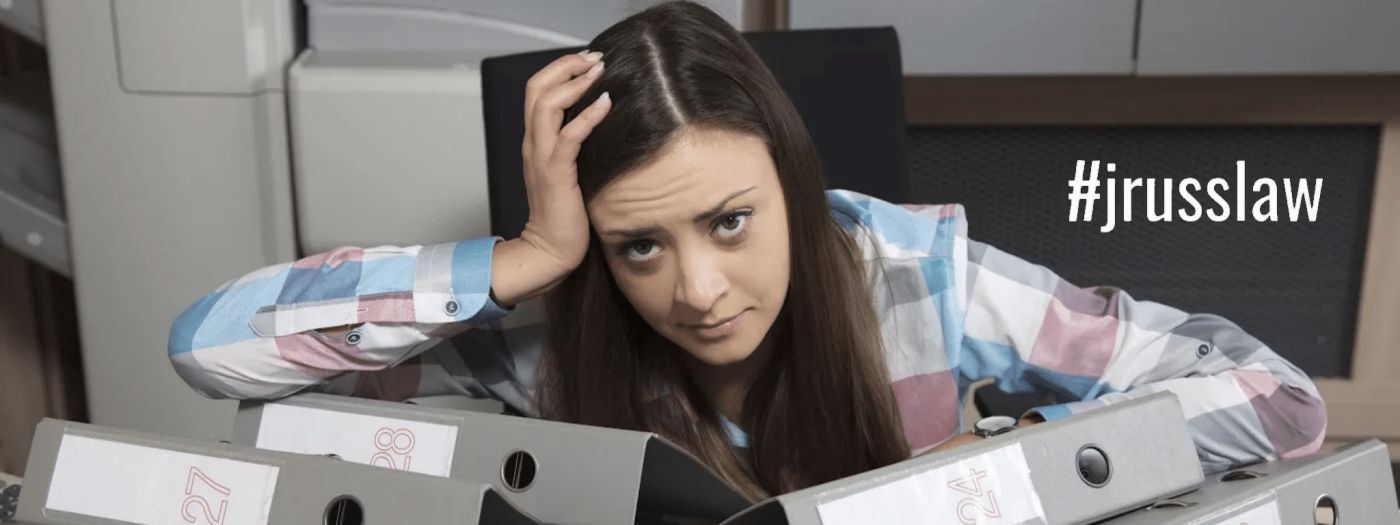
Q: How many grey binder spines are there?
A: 4